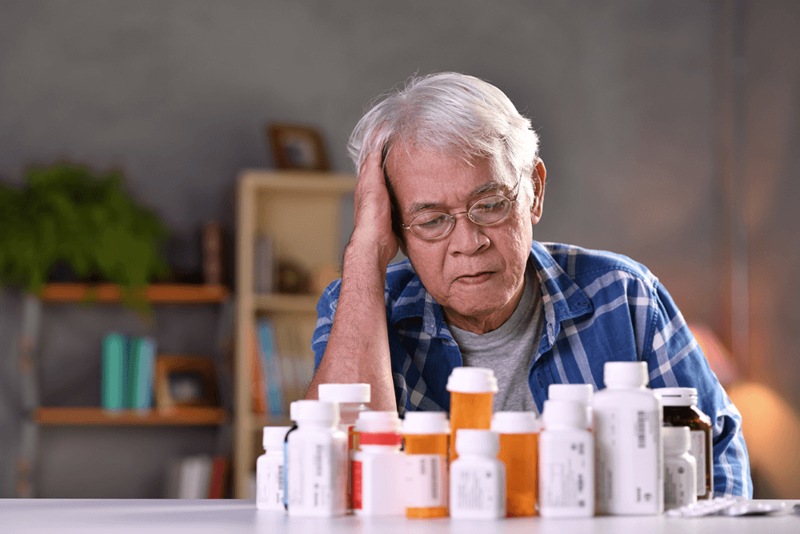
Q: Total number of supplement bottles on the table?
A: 13